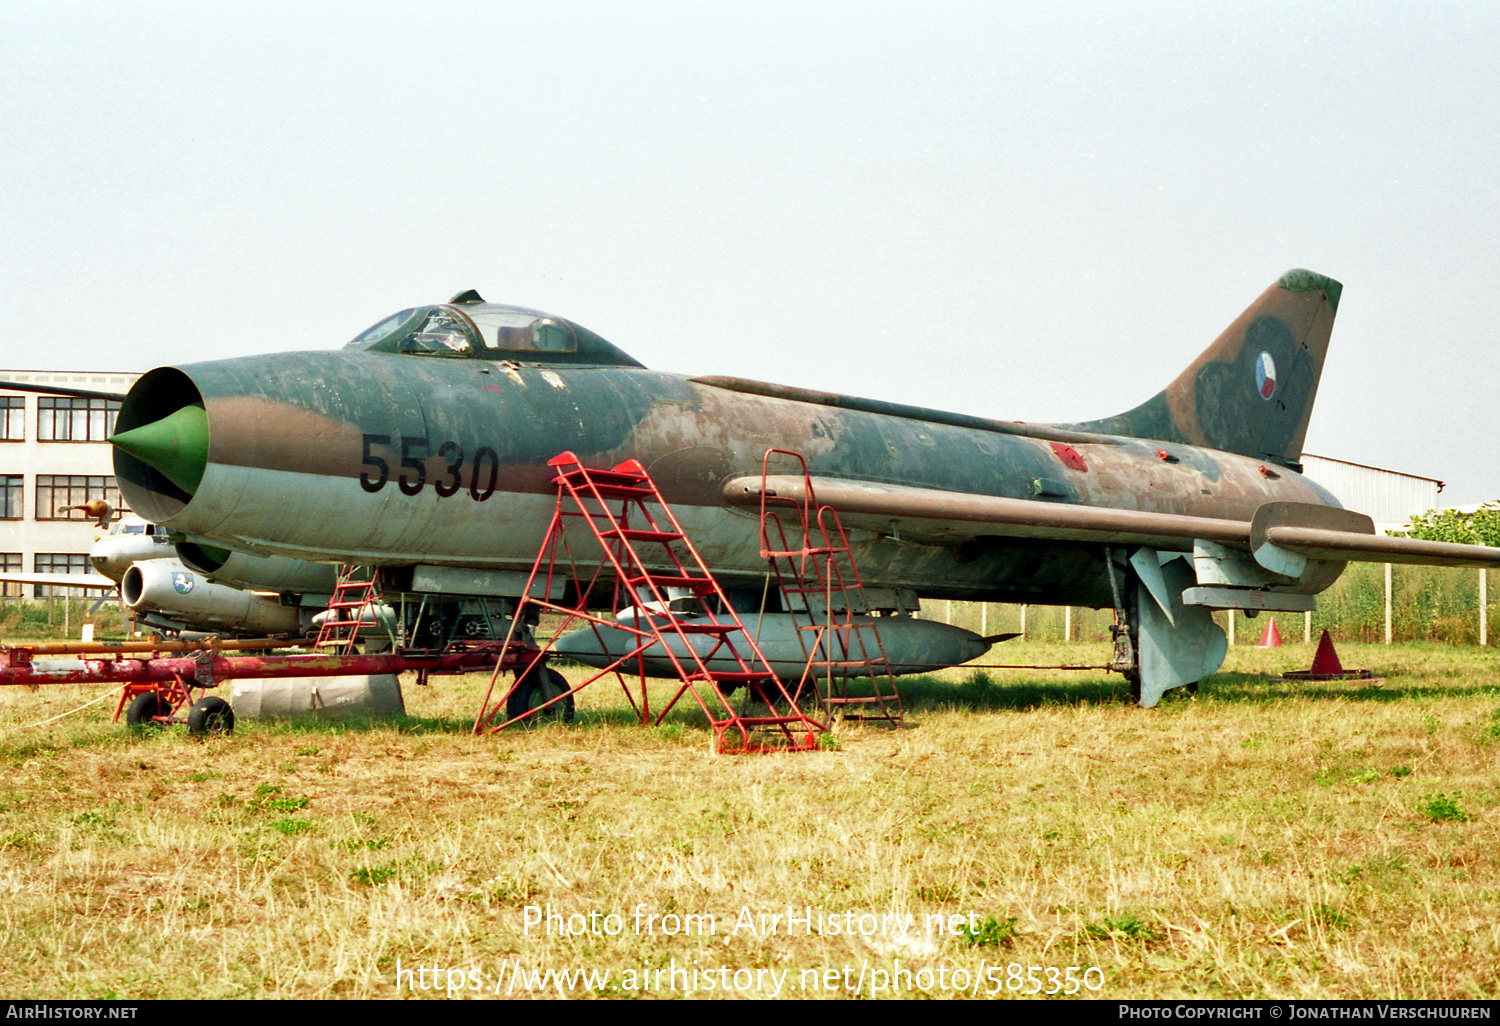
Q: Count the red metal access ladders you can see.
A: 3